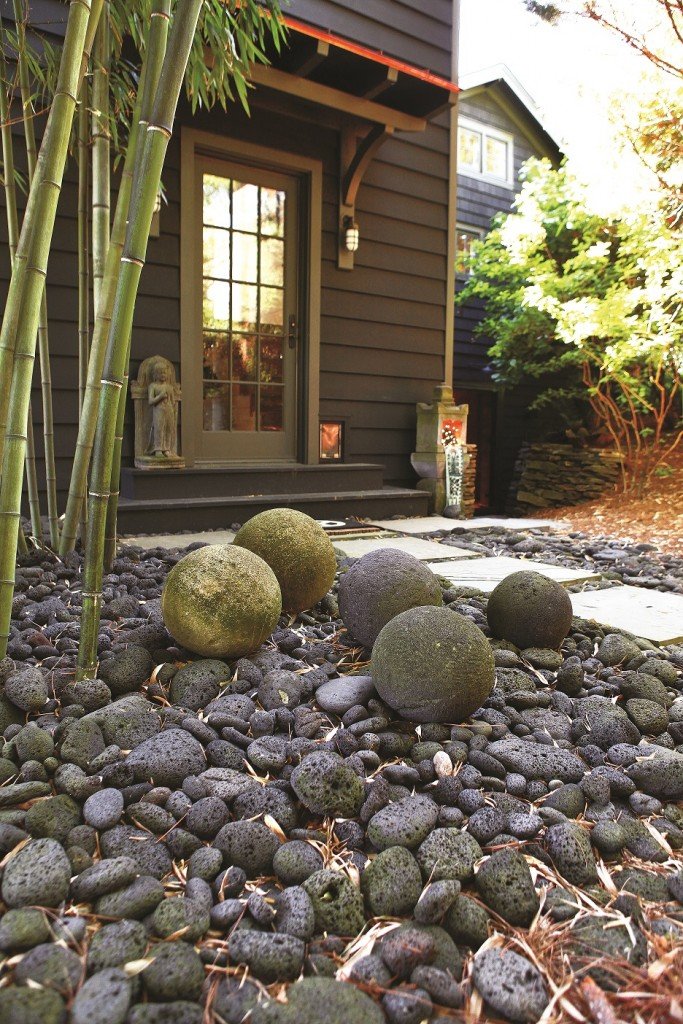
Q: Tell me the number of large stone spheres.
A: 5